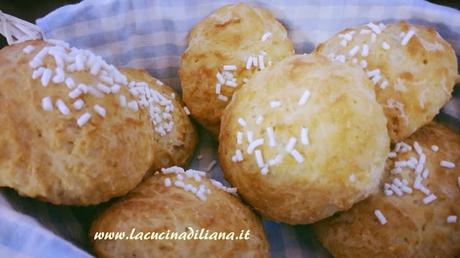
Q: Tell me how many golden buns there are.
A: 7